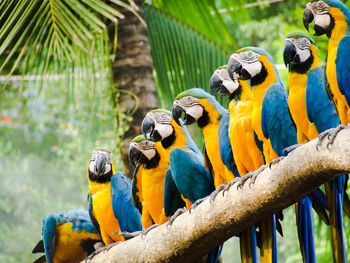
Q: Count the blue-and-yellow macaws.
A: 9